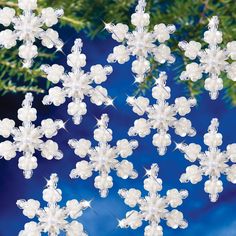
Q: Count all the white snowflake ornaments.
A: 10